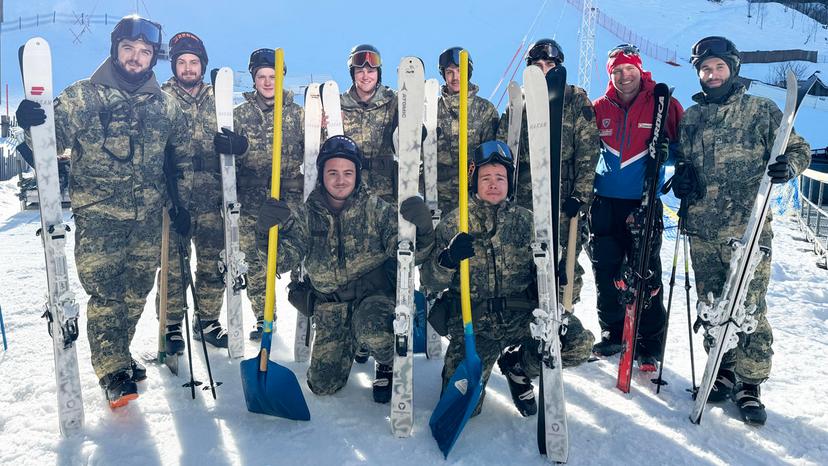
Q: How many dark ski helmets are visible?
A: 9